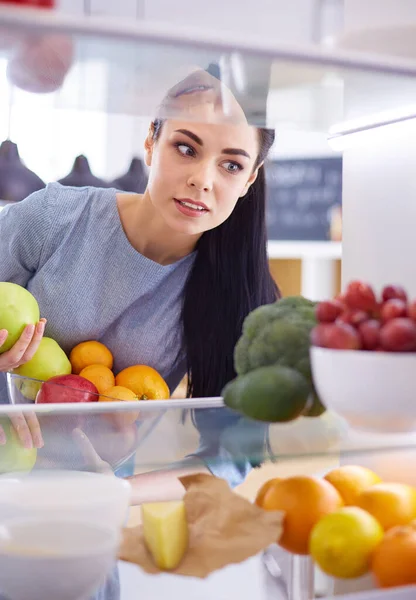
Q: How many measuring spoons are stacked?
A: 0